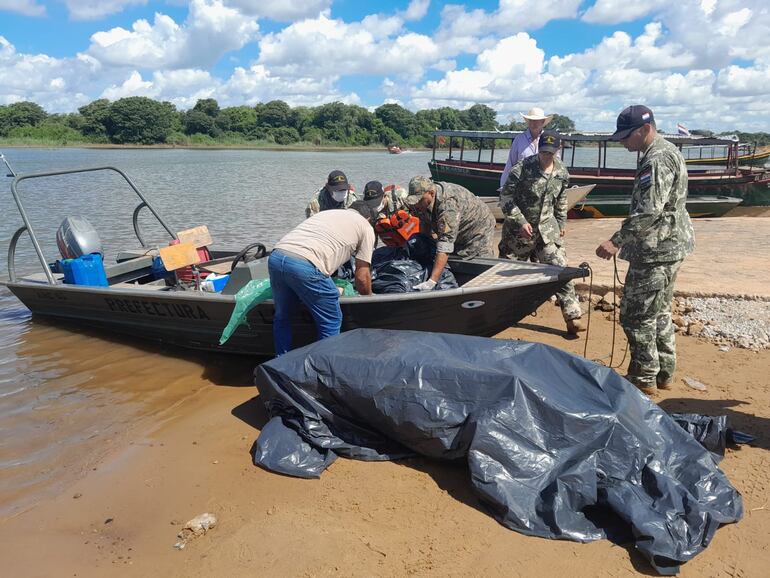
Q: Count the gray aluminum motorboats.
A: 1